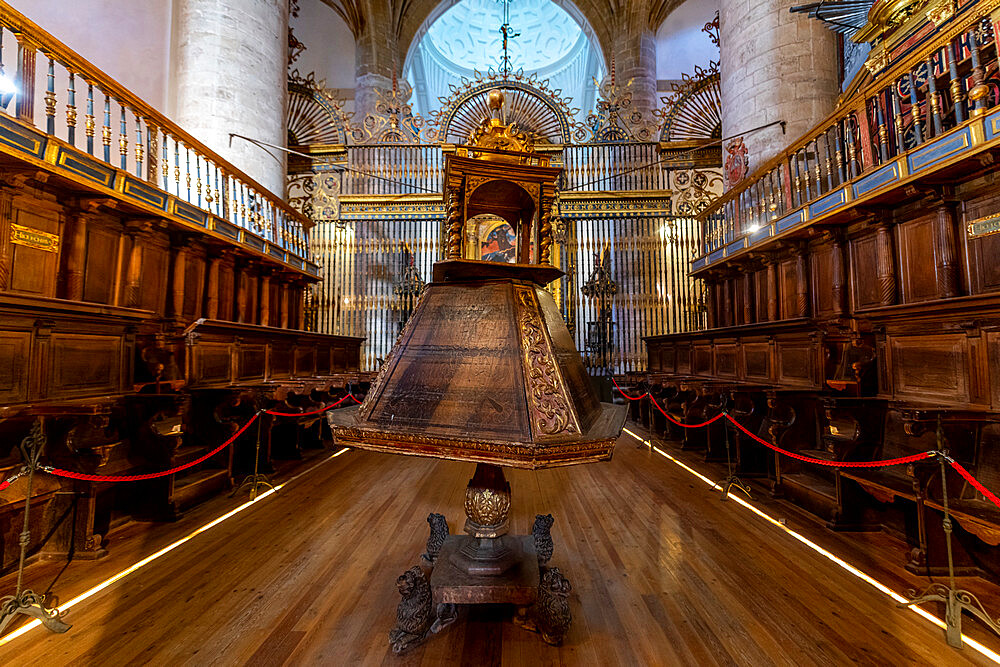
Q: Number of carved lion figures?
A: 4